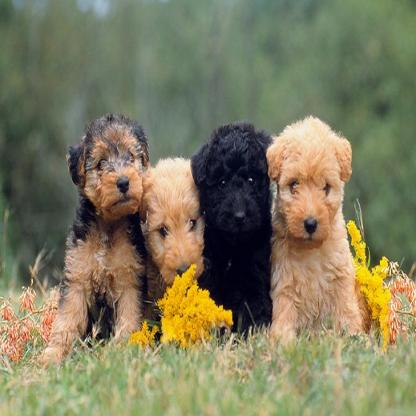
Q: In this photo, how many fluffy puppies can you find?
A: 4